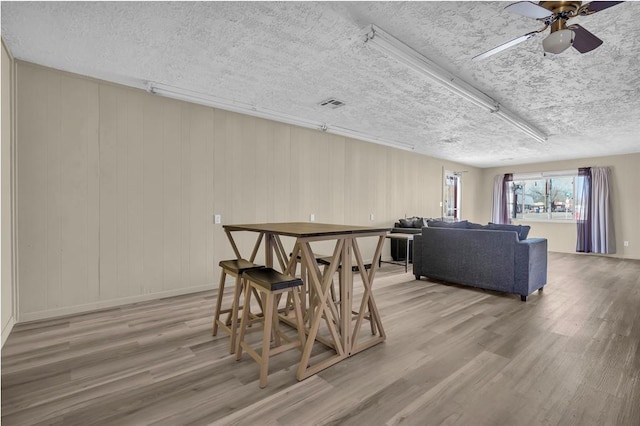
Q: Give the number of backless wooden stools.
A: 4